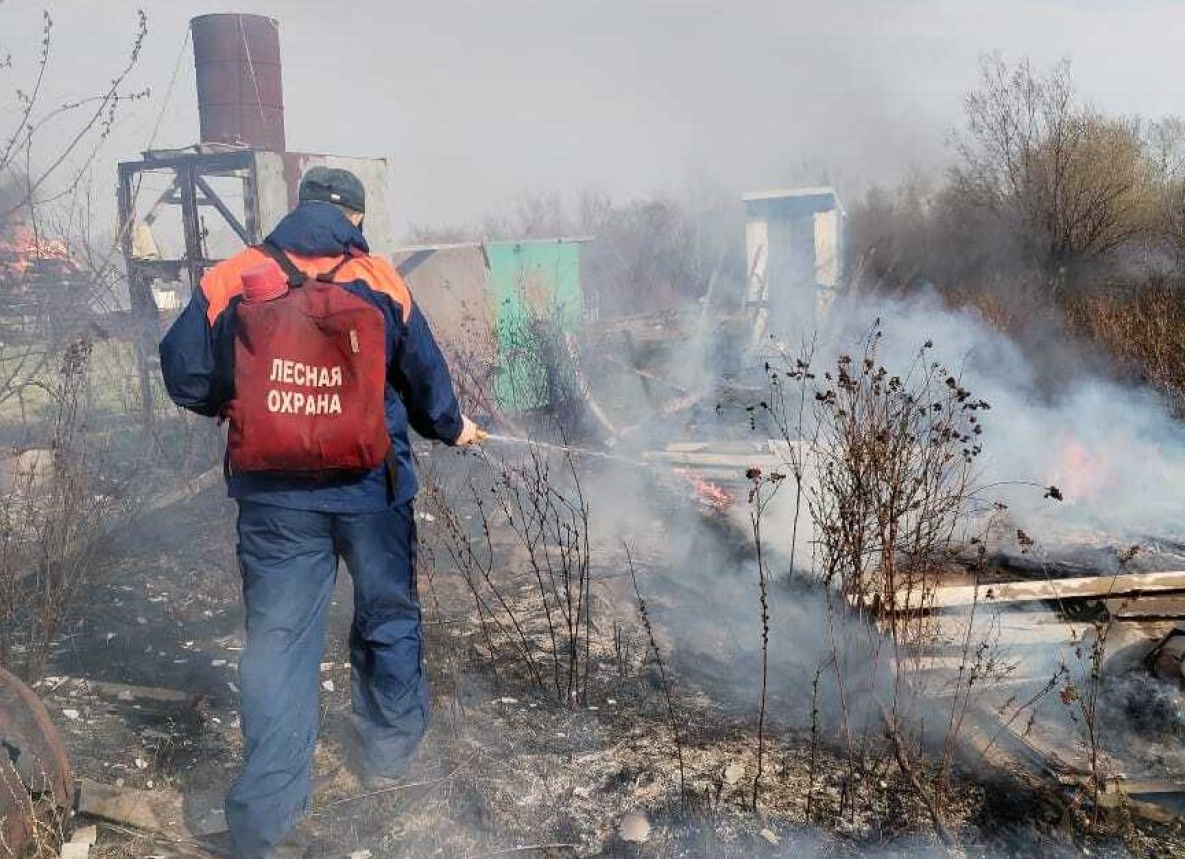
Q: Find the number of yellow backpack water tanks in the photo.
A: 0